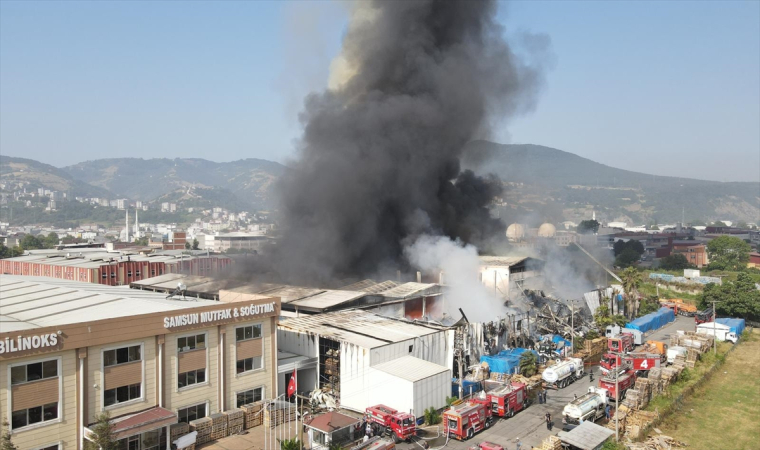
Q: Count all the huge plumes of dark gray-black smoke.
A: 1